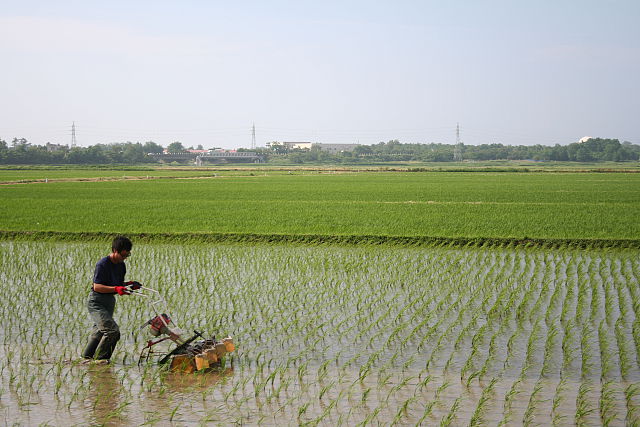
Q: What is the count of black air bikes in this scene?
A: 0